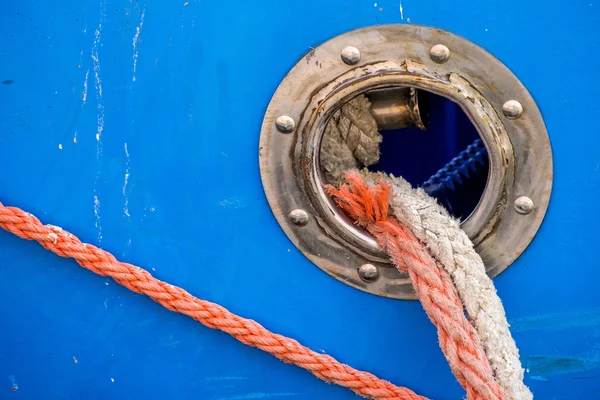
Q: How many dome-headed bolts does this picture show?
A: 7